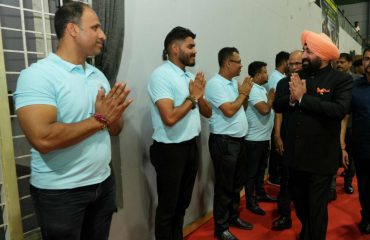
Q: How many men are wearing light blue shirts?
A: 5